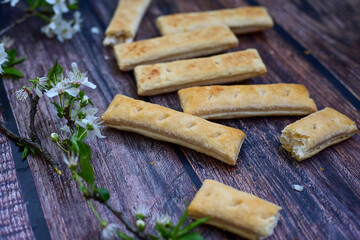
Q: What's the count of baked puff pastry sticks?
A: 8